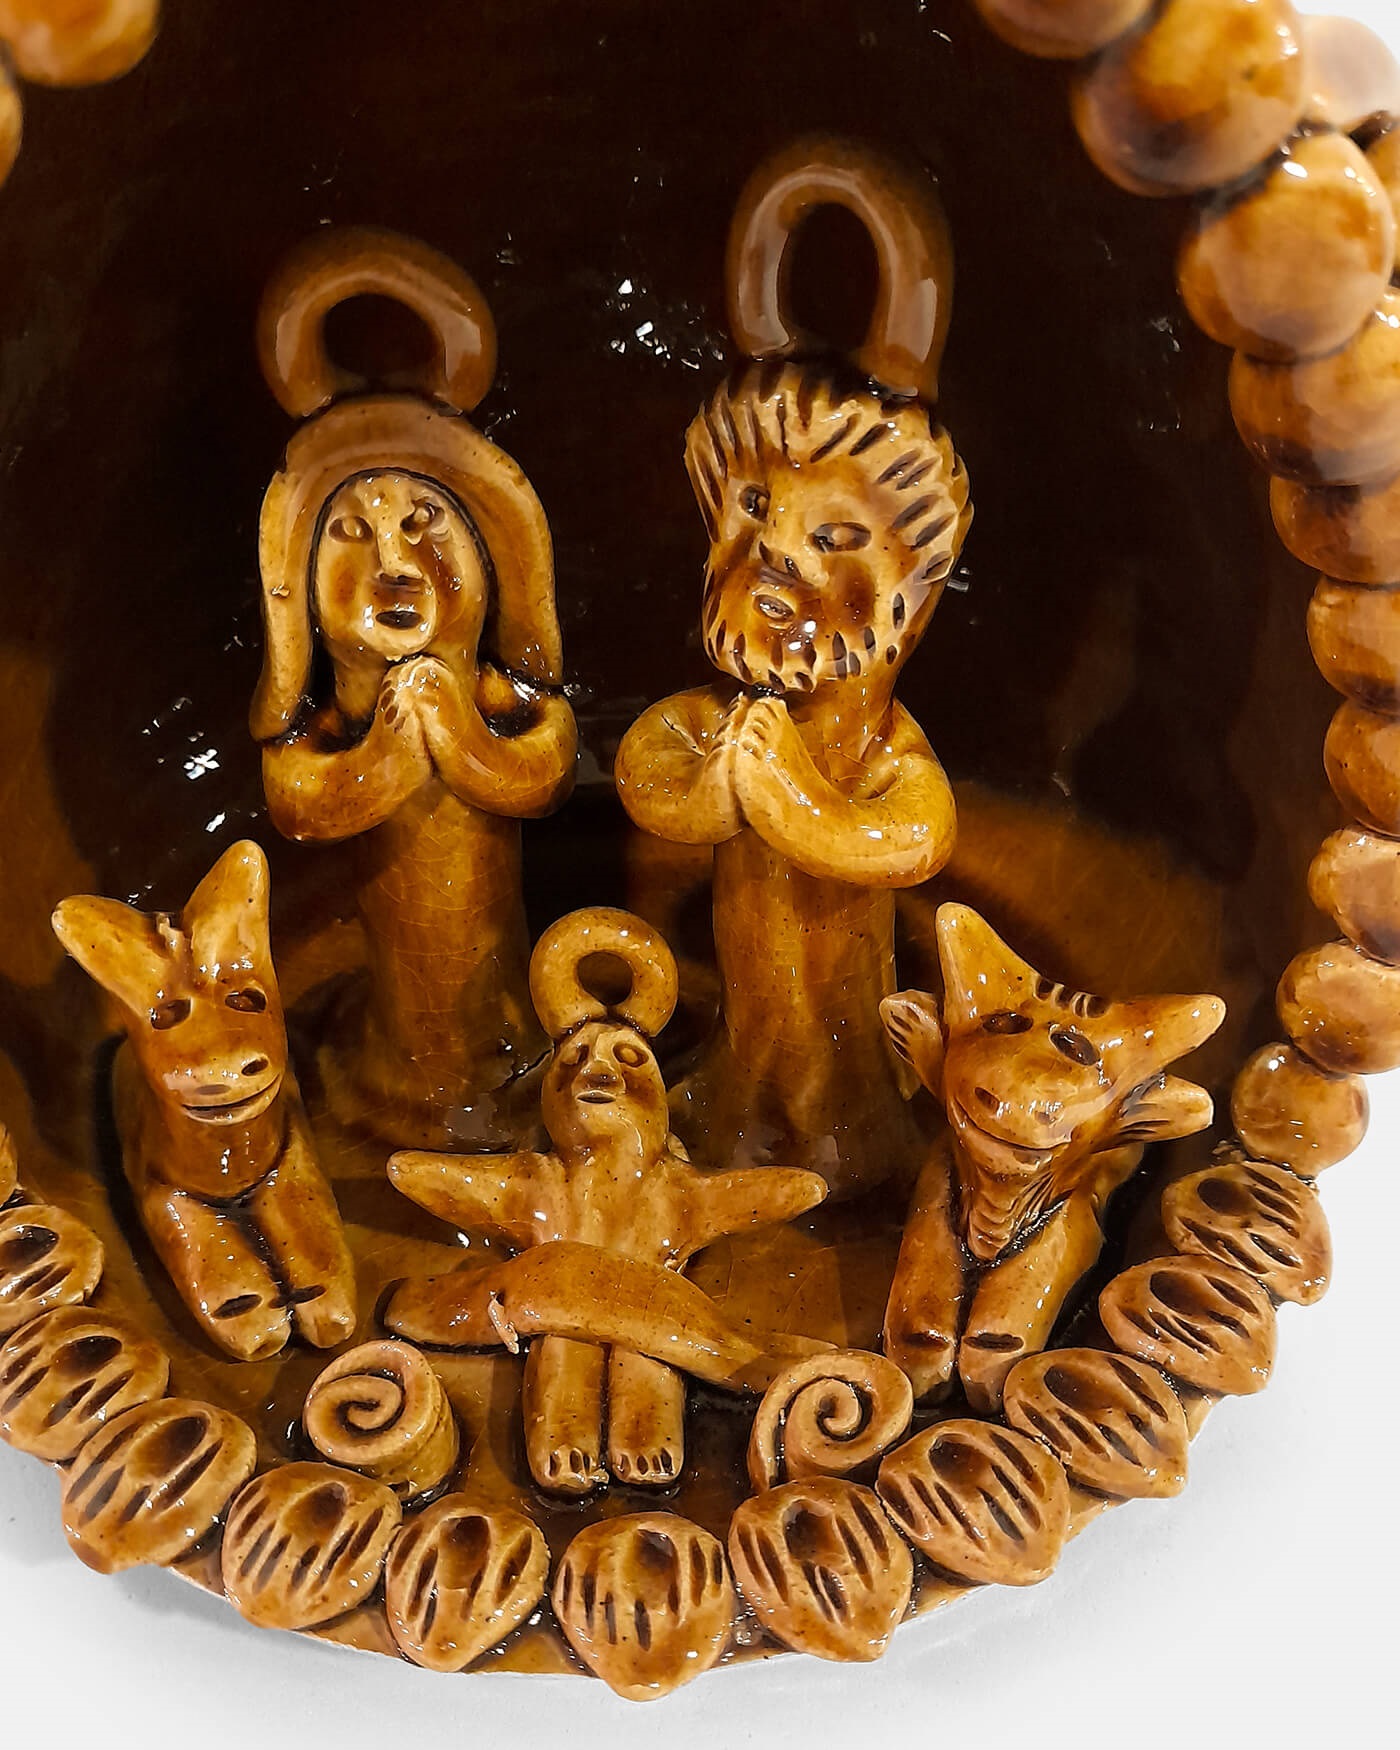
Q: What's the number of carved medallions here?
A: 11